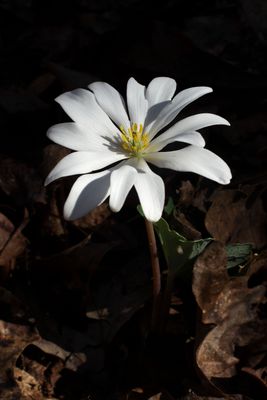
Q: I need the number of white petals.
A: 13